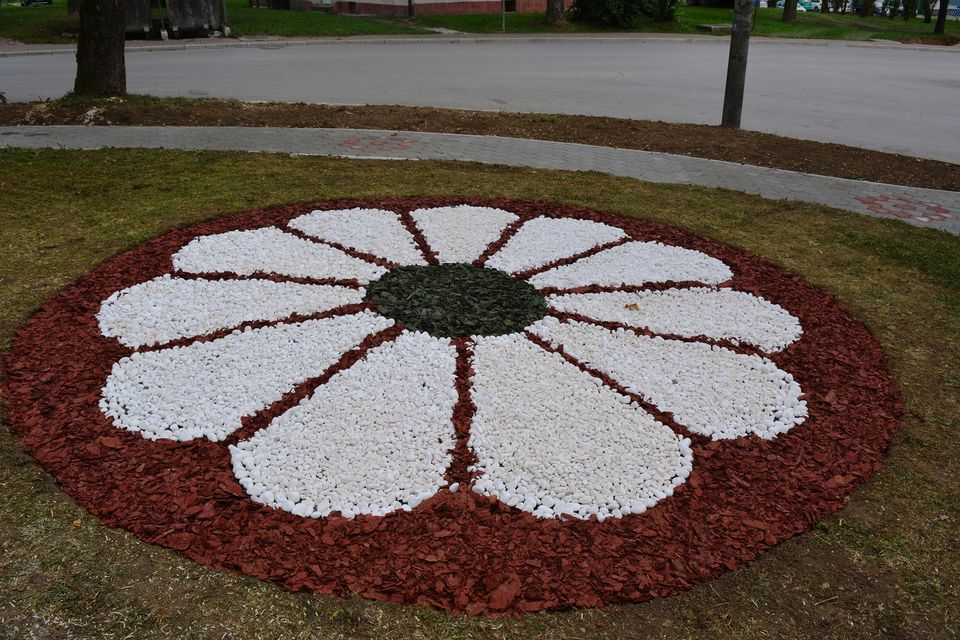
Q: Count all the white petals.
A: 11